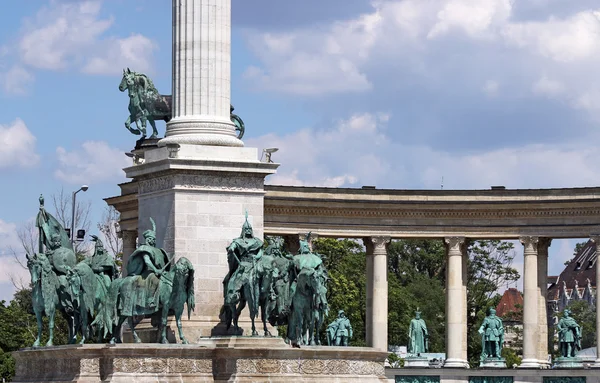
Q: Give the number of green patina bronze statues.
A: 11